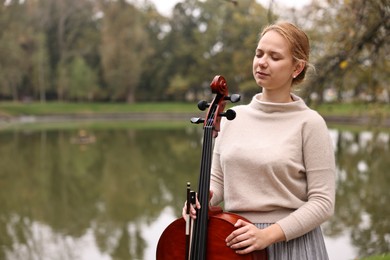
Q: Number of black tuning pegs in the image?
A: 4